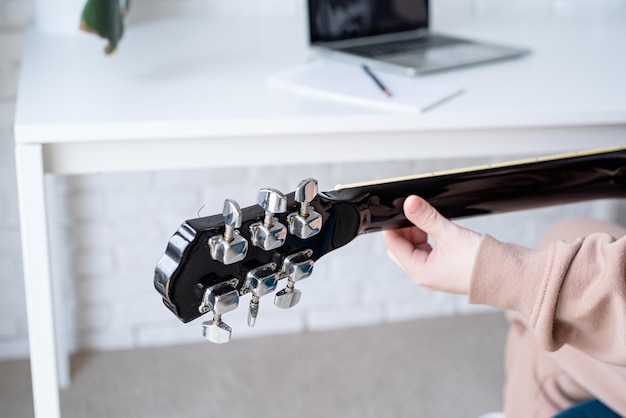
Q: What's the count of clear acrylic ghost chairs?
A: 0